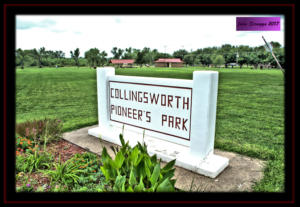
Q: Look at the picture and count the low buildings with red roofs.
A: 2